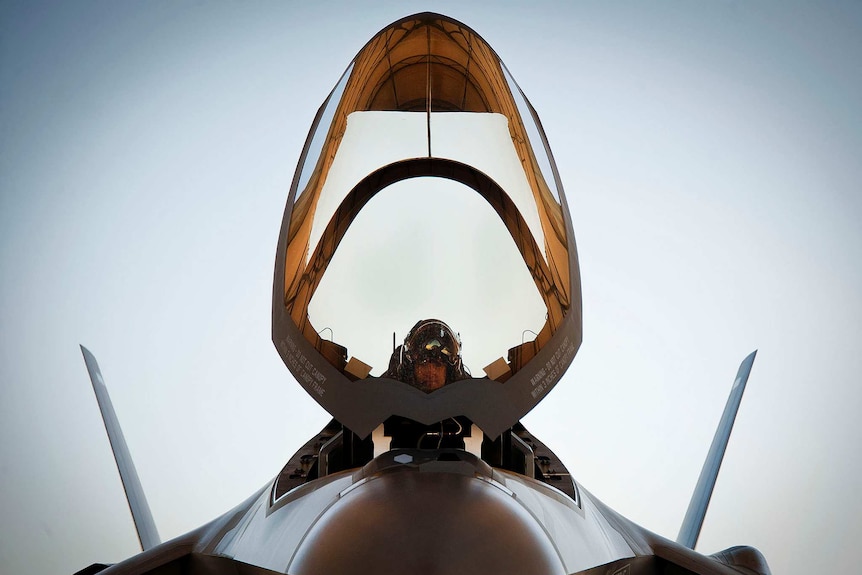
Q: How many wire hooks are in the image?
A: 2